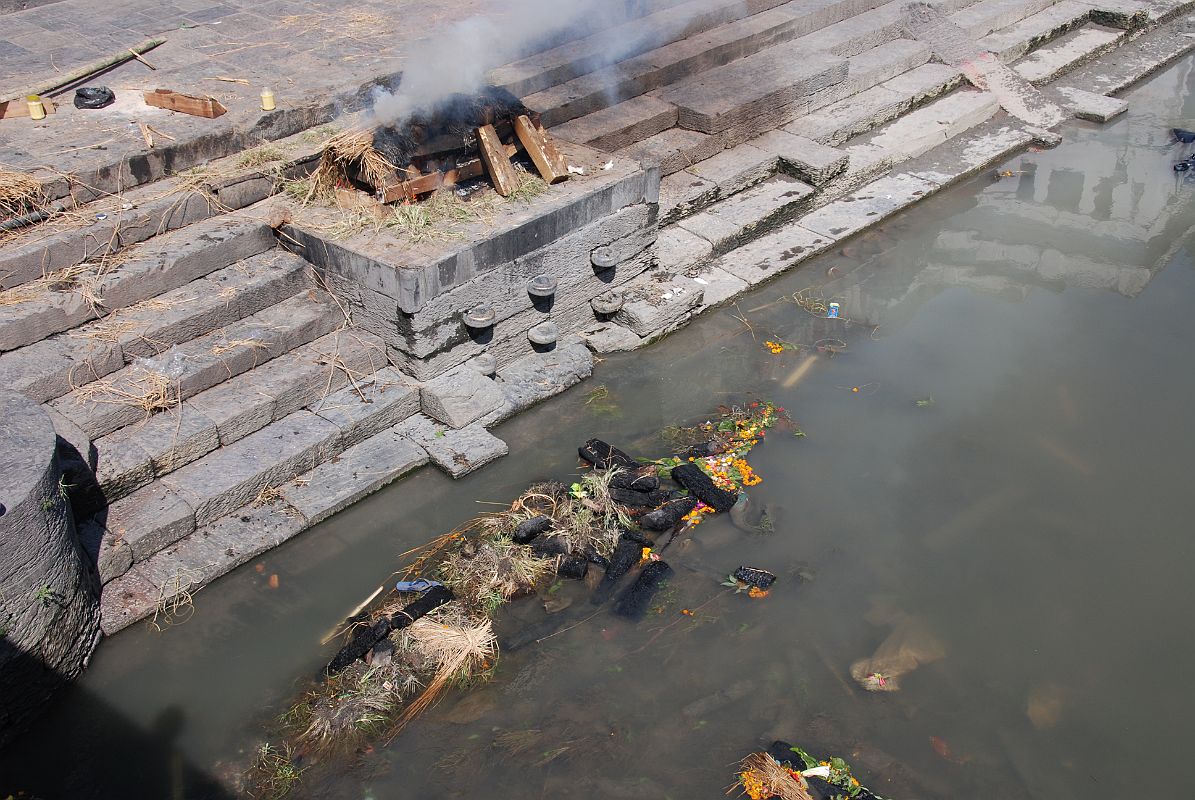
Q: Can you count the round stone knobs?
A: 6